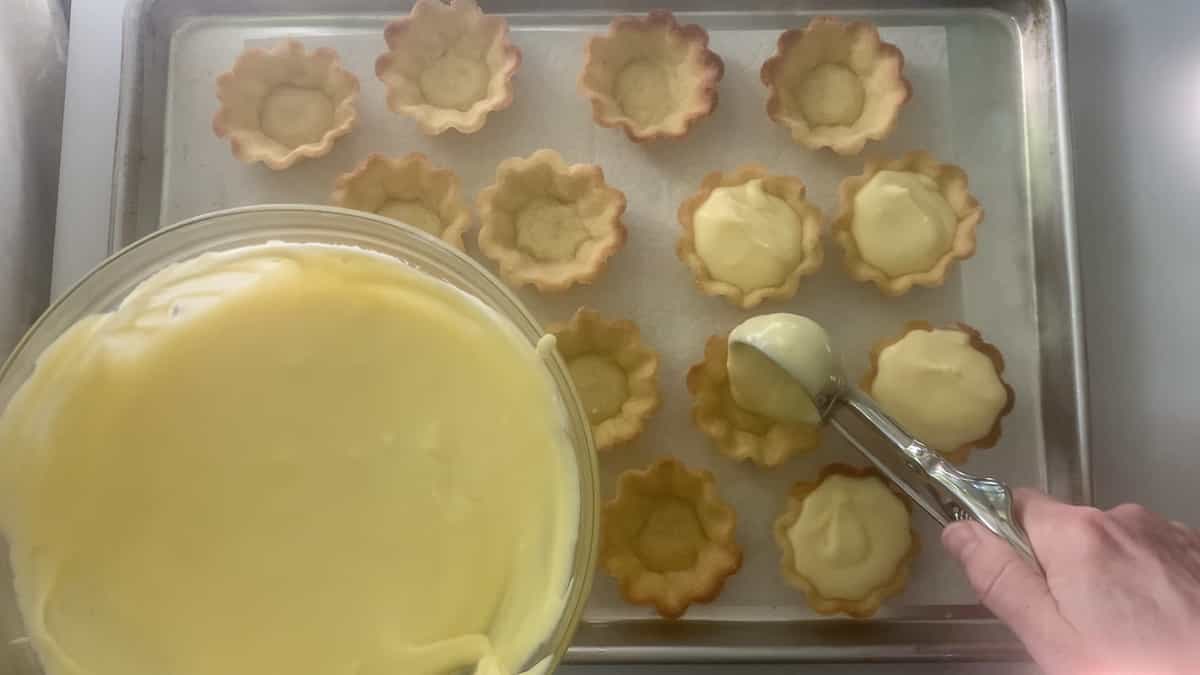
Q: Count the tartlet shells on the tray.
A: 13